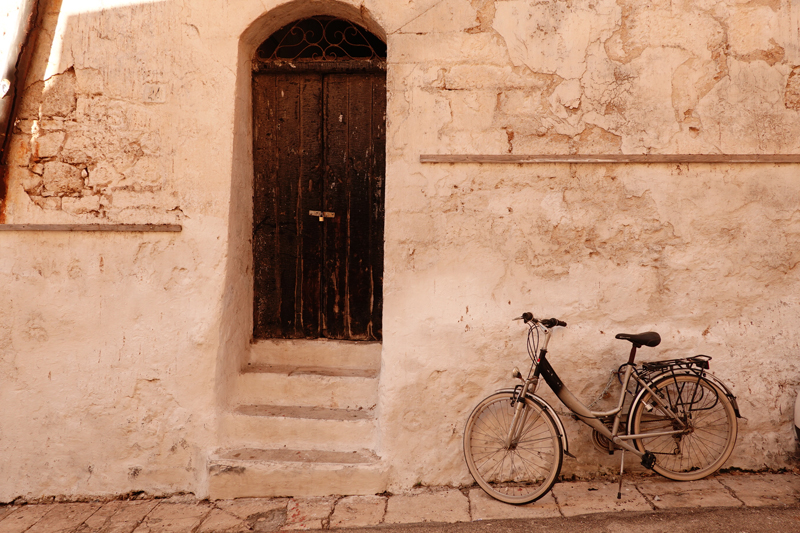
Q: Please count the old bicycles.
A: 1